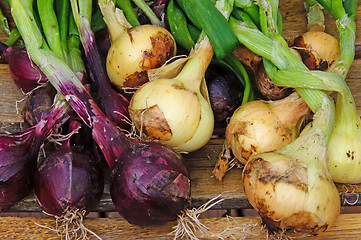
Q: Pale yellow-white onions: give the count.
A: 6